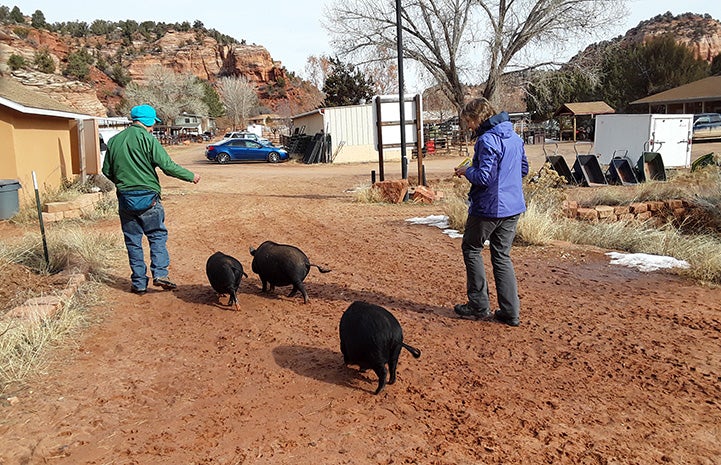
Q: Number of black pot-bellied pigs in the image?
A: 3